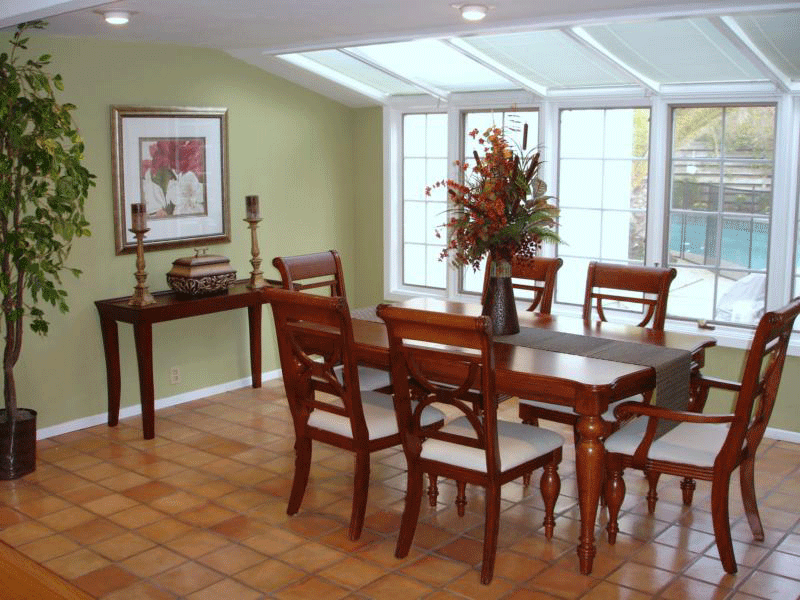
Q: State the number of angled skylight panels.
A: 5